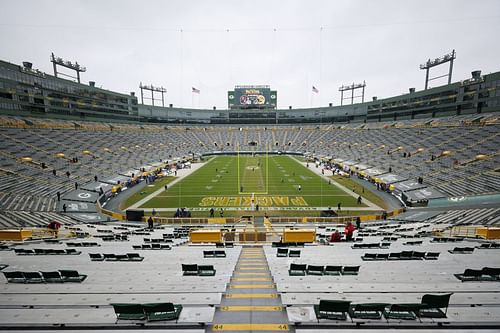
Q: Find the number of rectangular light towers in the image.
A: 4